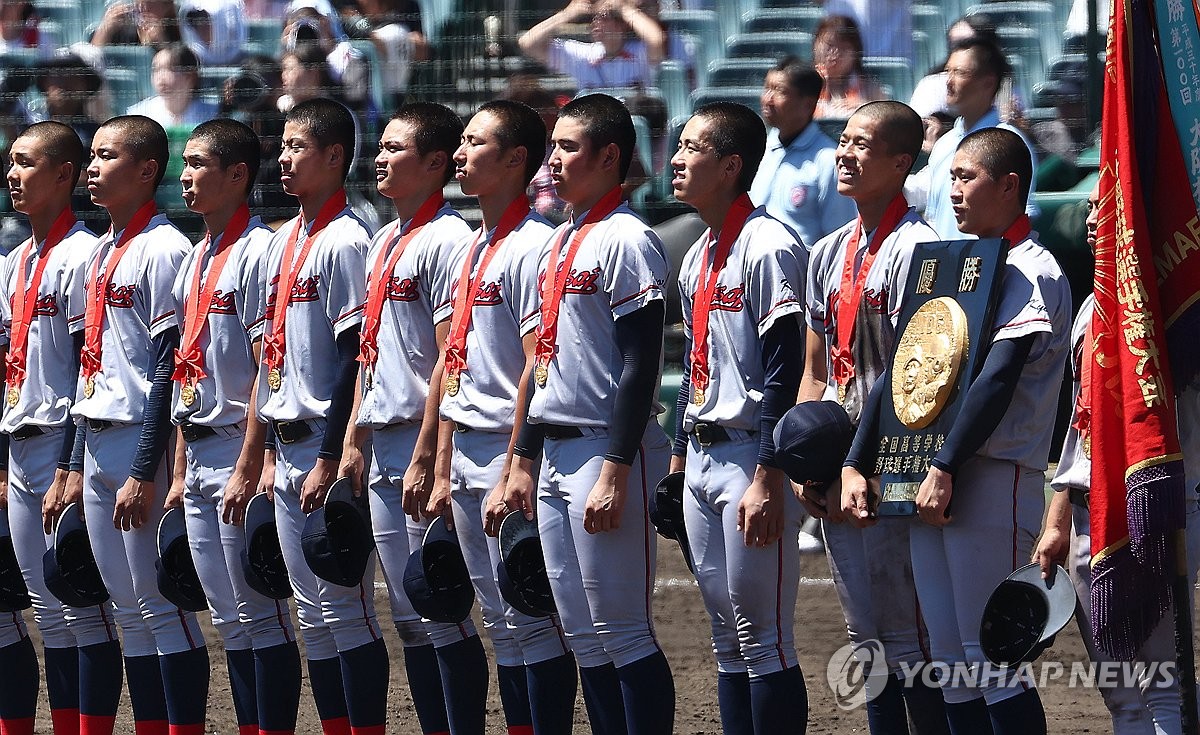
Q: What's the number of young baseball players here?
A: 11